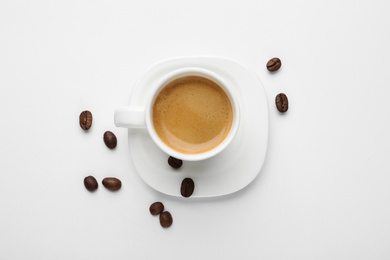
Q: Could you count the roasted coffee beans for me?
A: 10